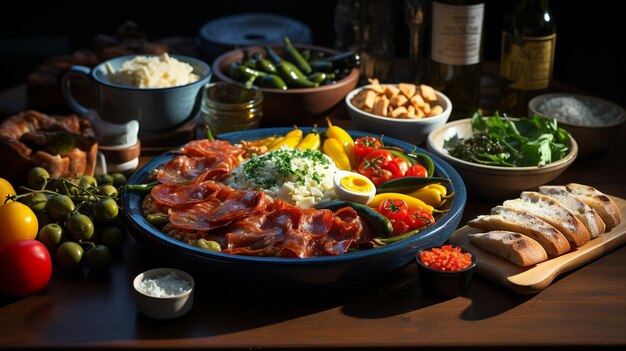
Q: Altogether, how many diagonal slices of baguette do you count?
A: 5